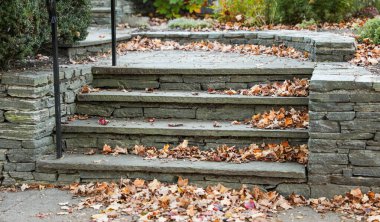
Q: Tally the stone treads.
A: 4